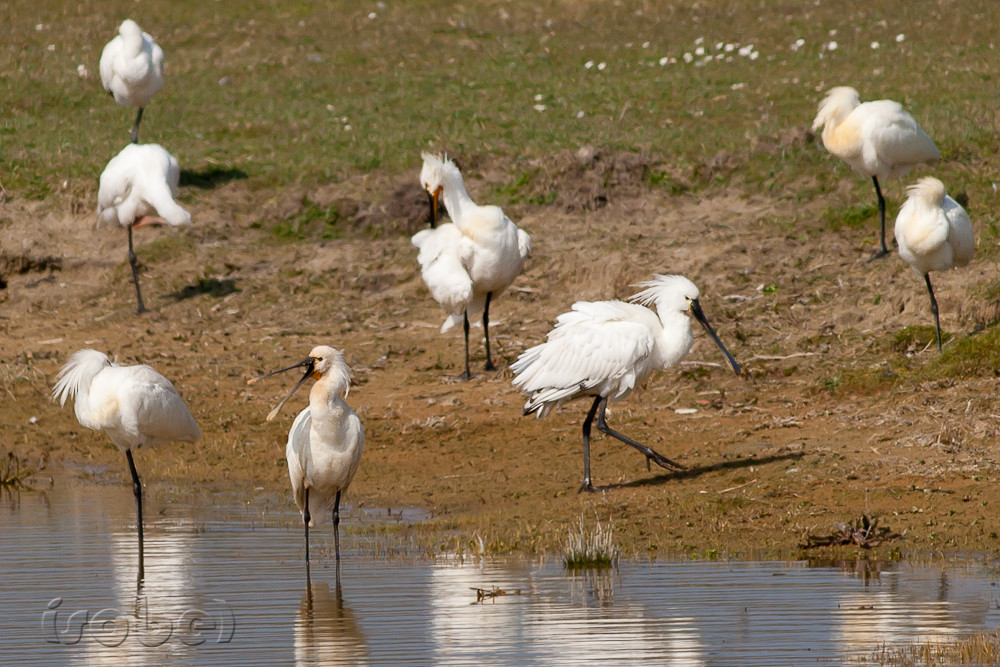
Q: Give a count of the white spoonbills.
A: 8